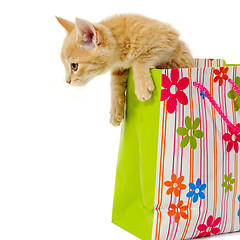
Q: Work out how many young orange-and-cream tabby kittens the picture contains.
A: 1